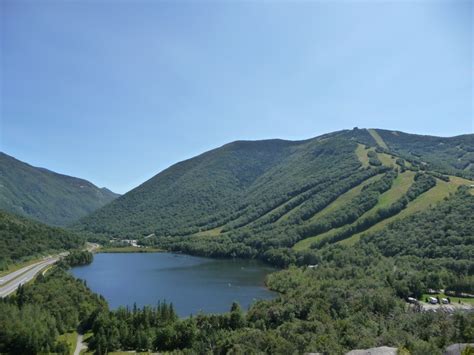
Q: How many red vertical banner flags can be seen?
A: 0